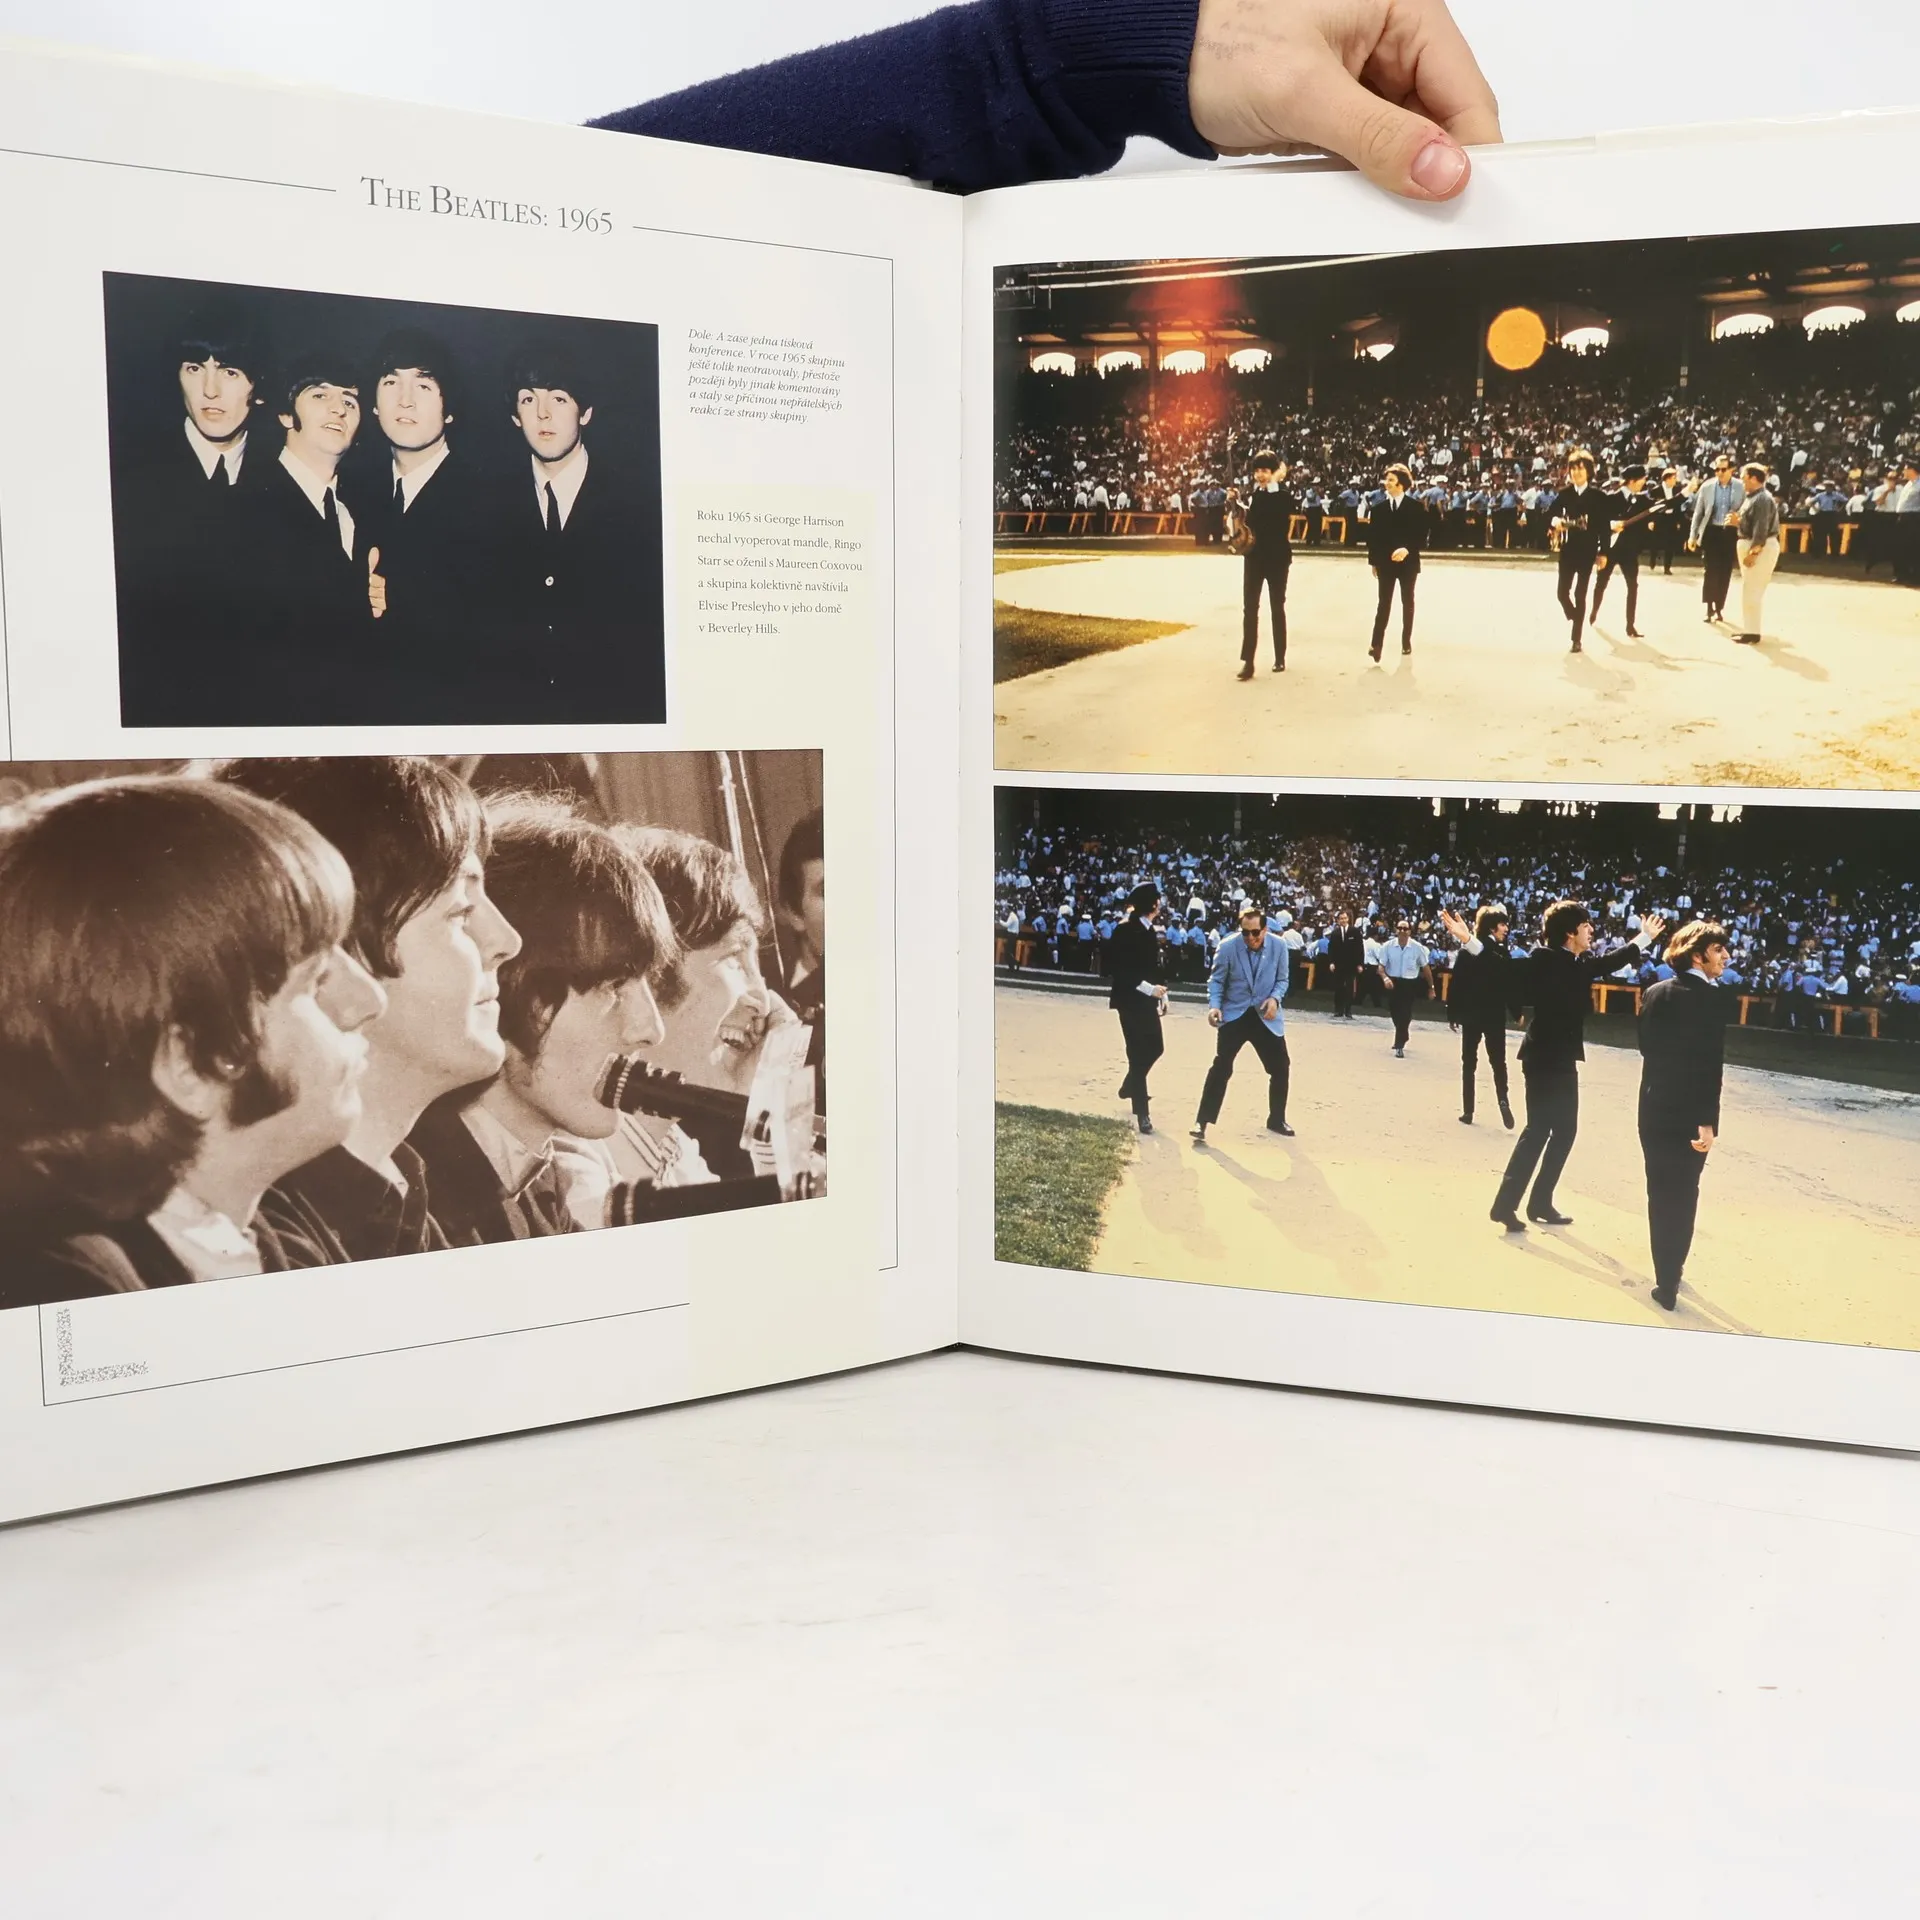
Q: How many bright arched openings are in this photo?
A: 9